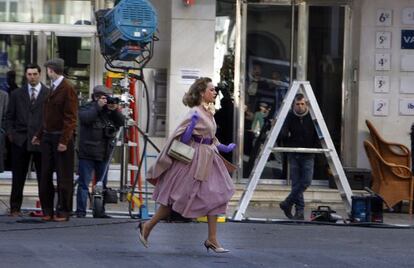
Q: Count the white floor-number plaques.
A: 5